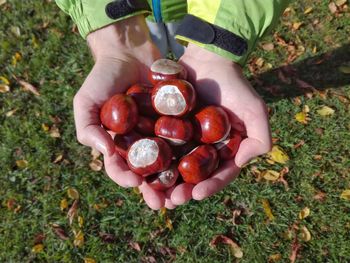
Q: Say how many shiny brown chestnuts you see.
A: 12